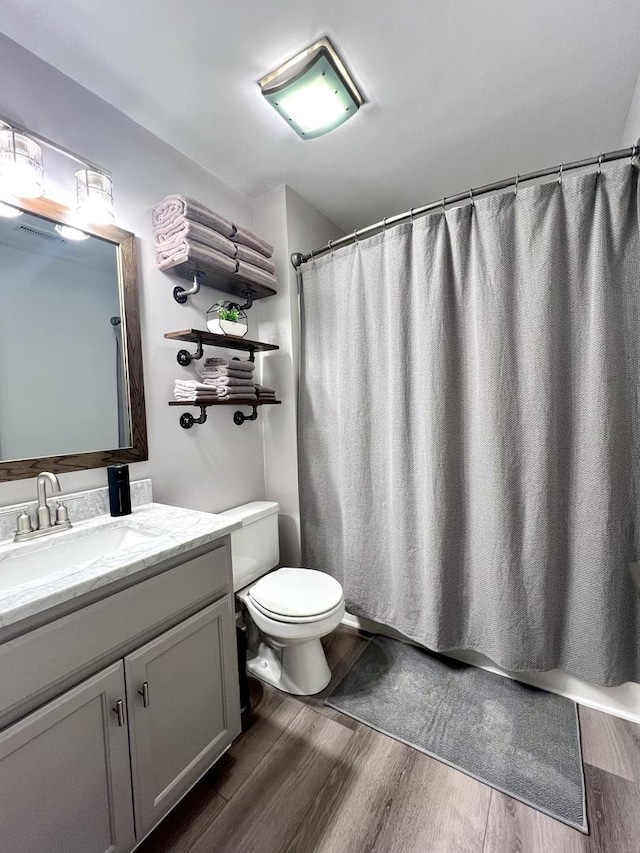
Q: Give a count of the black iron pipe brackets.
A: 6